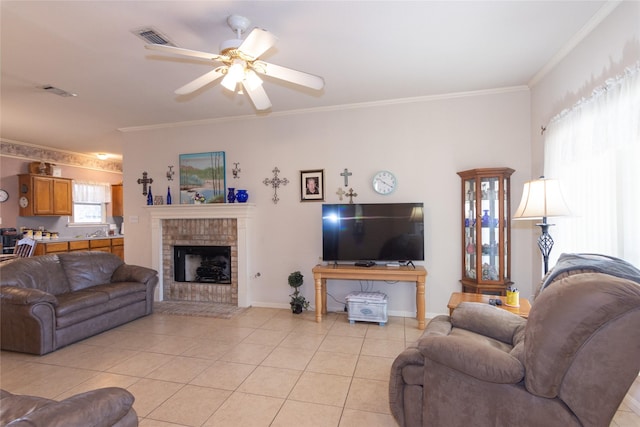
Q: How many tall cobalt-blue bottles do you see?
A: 2